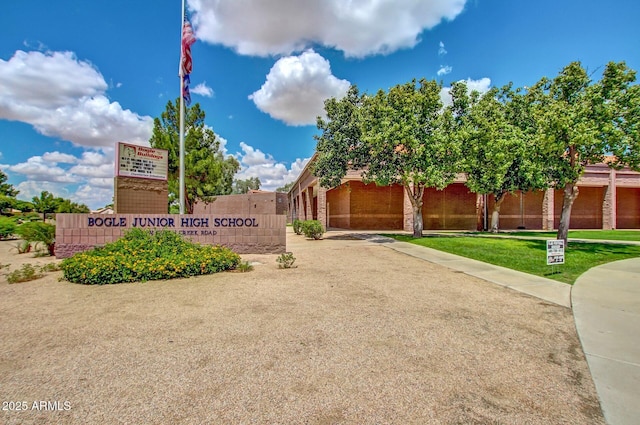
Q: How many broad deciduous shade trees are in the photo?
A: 3